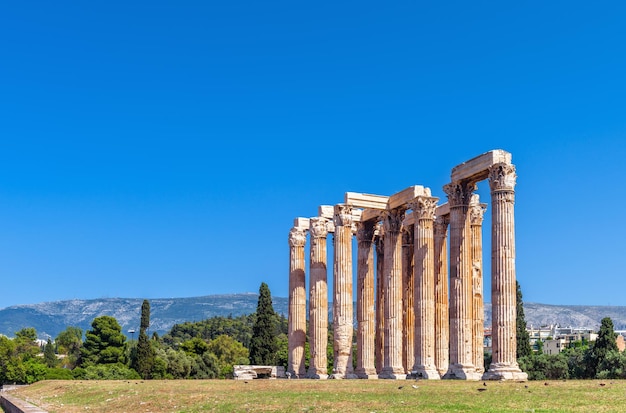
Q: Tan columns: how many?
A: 12